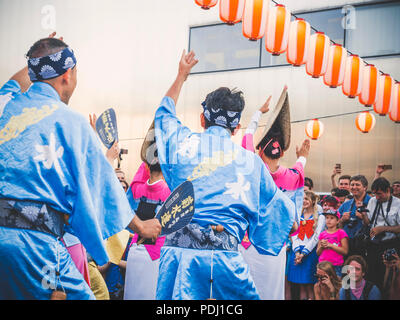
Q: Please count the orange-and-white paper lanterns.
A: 13